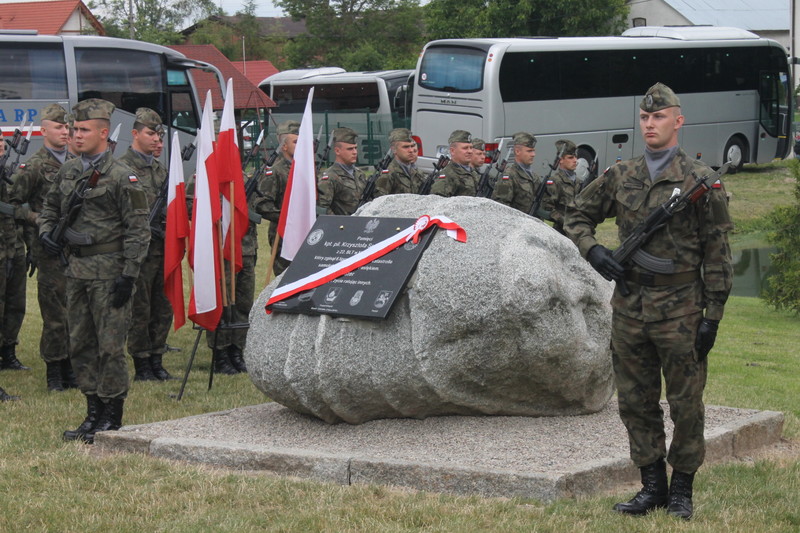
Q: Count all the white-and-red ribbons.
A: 1